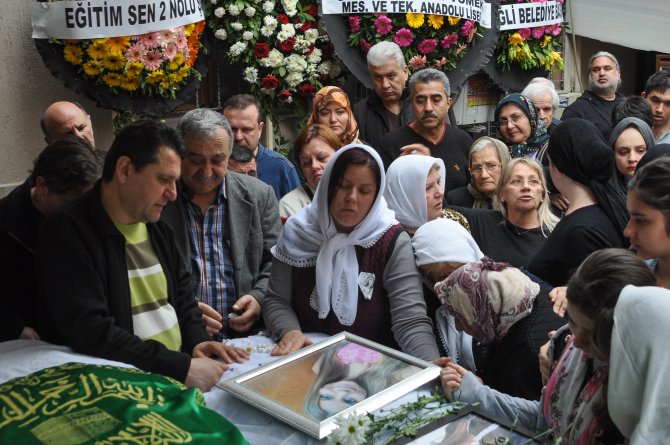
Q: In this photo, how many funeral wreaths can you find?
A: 4